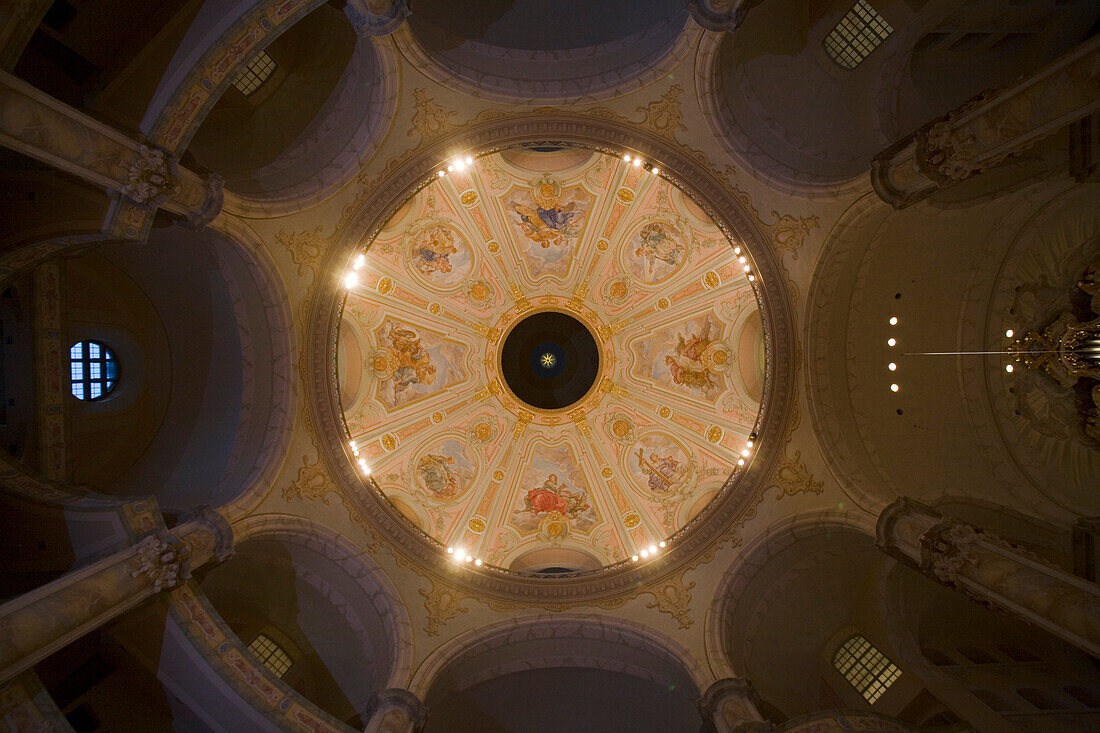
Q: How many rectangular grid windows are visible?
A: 4